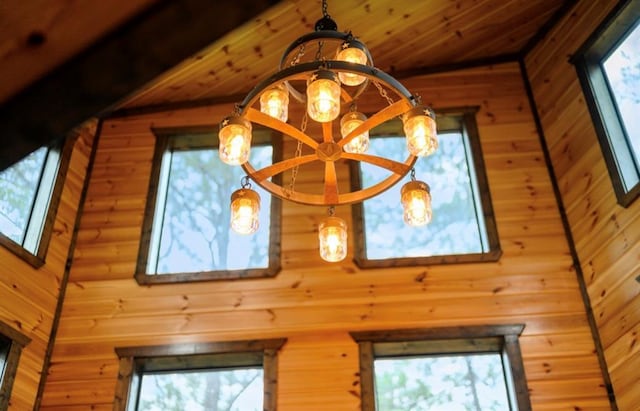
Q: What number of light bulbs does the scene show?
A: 9